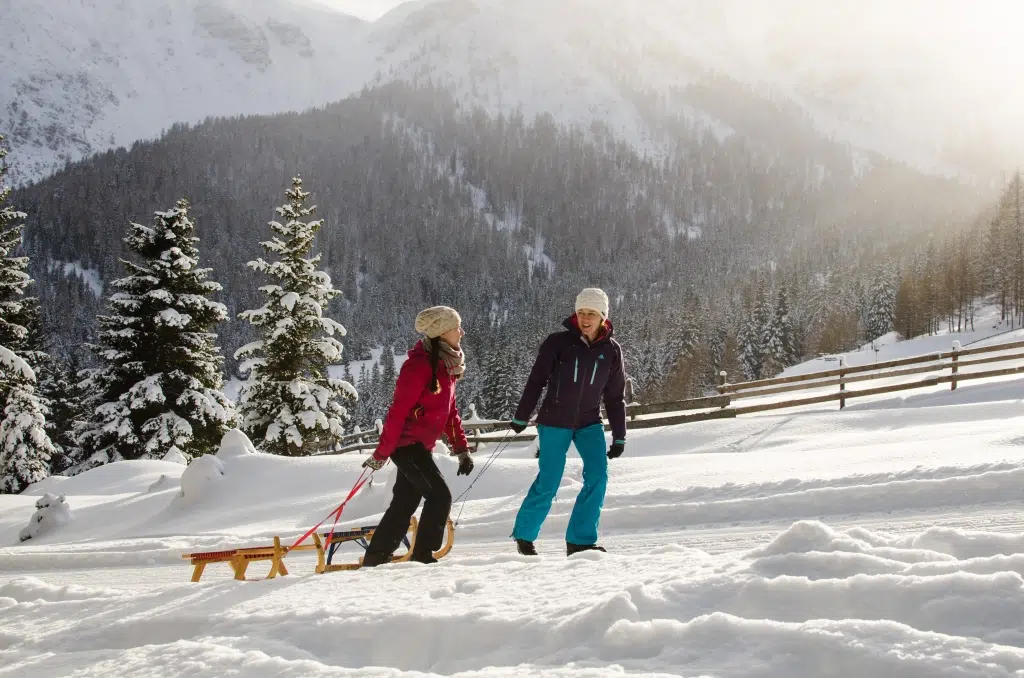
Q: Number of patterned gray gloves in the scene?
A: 2